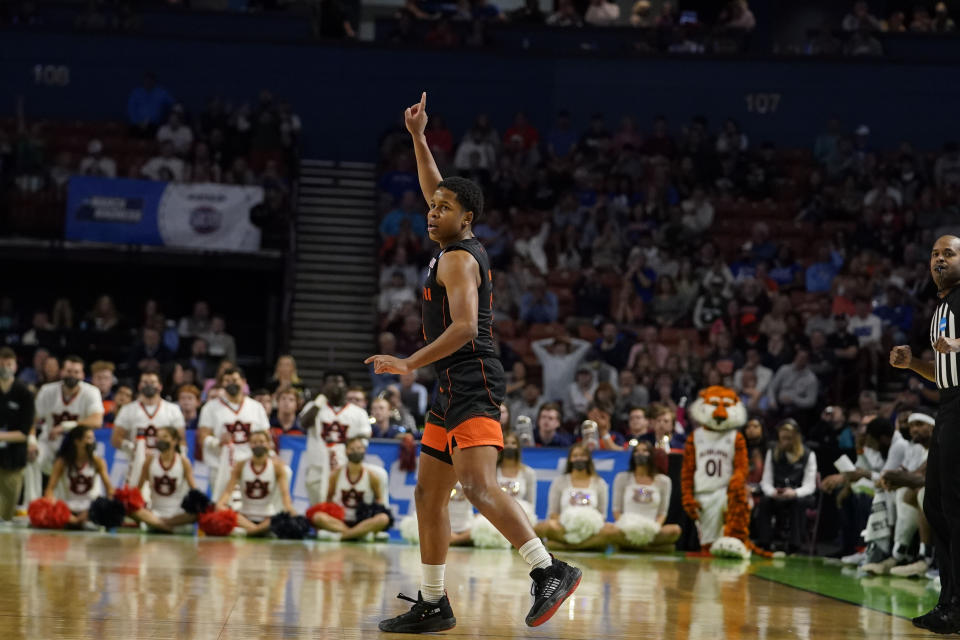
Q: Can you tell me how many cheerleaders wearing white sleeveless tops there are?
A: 4